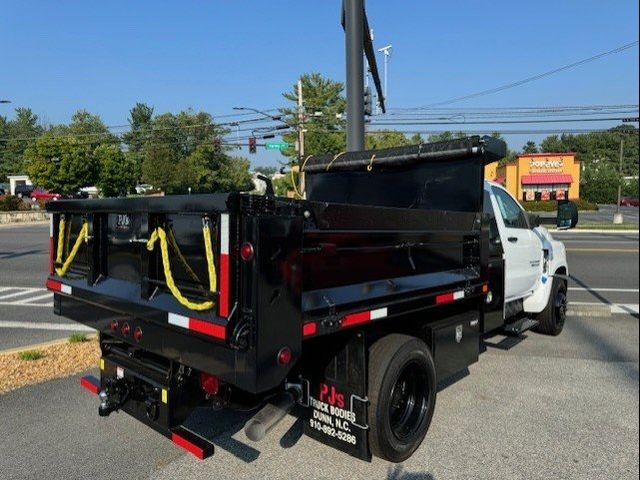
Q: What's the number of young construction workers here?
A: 0